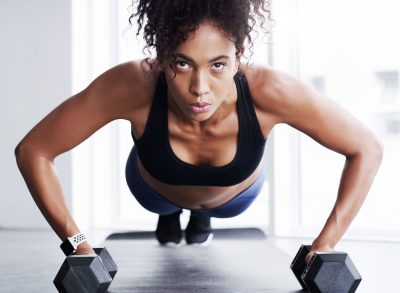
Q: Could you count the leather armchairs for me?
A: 0